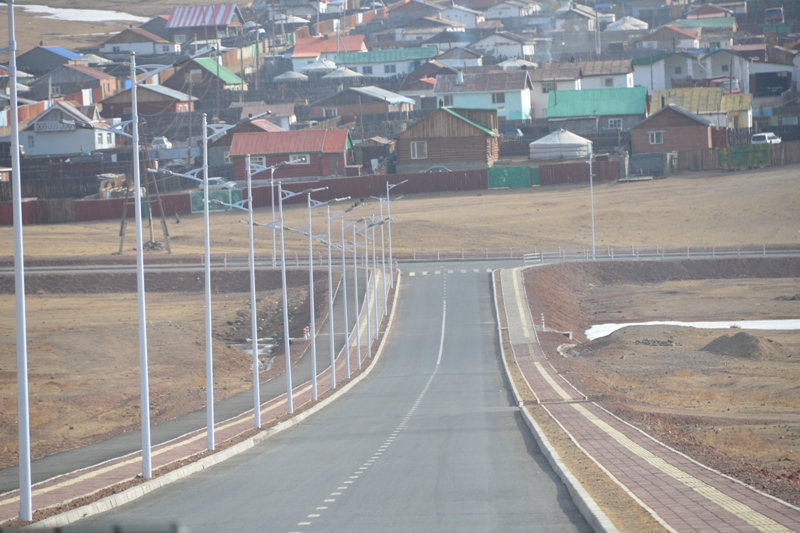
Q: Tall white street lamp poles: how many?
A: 15